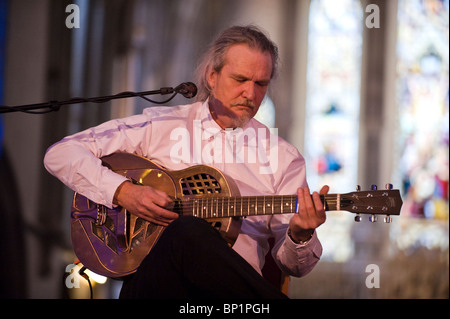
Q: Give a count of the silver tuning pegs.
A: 6